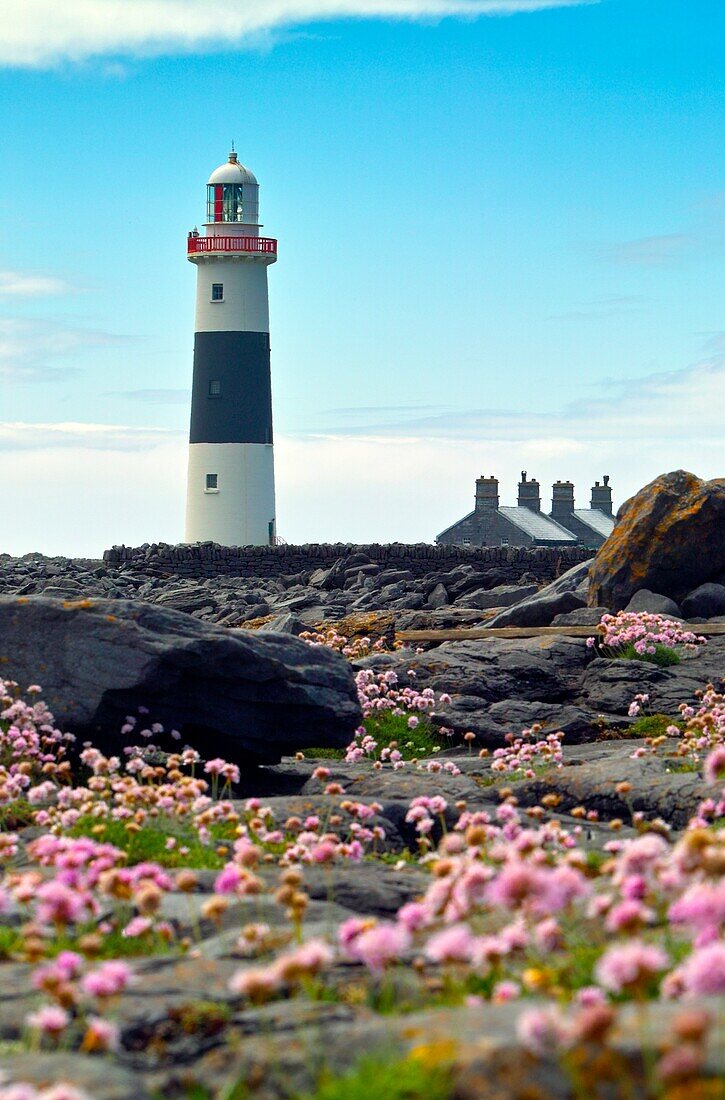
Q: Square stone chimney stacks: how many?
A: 4